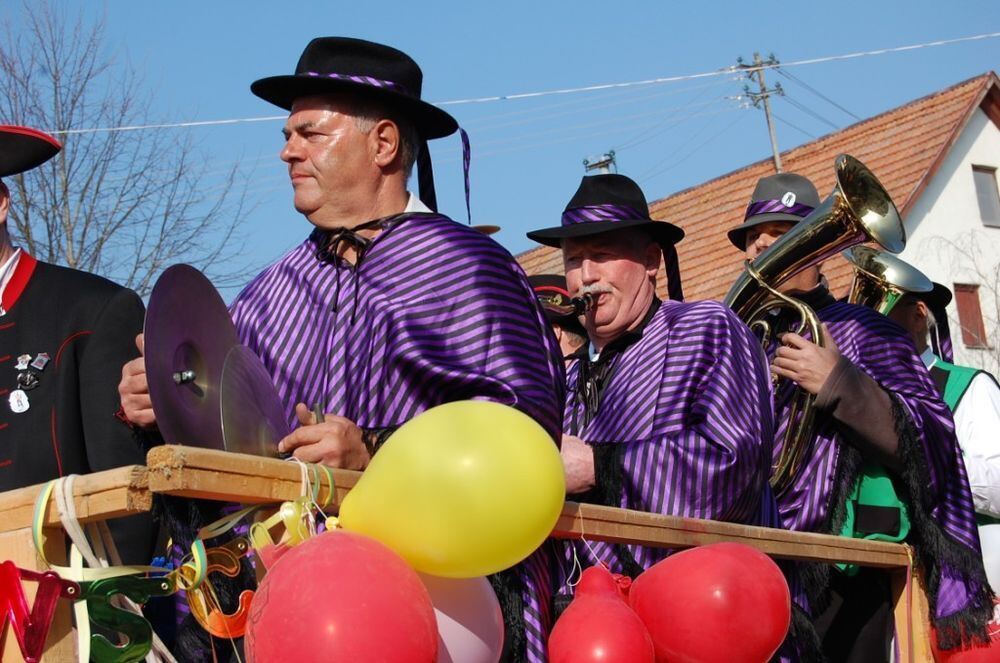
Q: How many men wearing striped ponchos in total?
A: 3